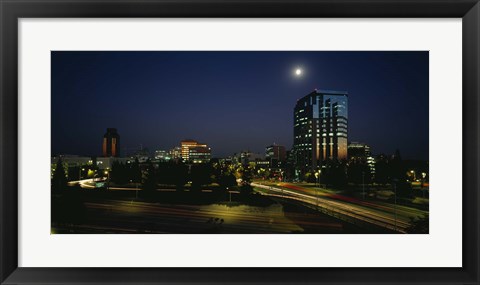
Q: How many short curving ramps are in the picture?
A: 1